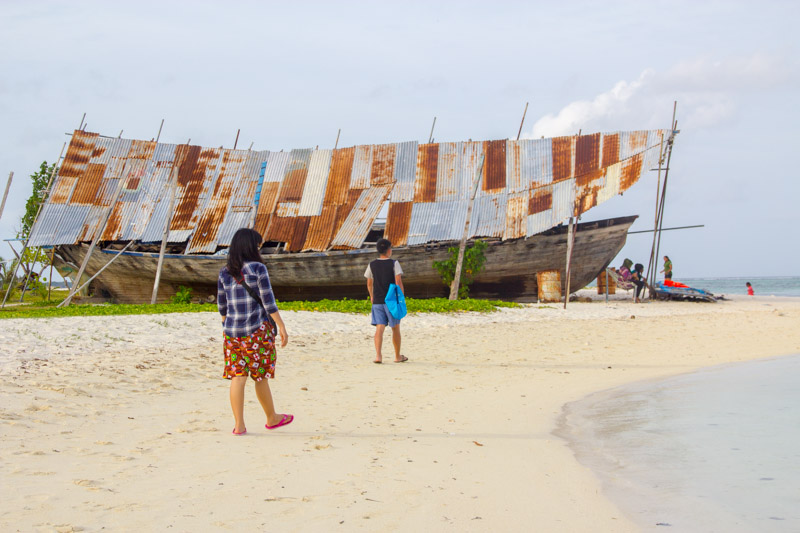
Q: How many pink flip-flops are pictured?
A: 2